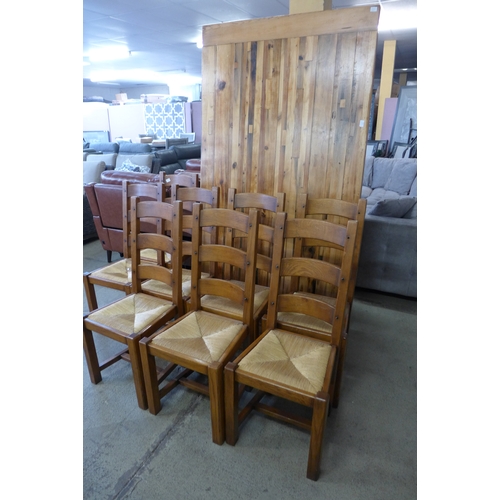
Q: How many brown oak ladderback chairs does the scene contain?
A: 8